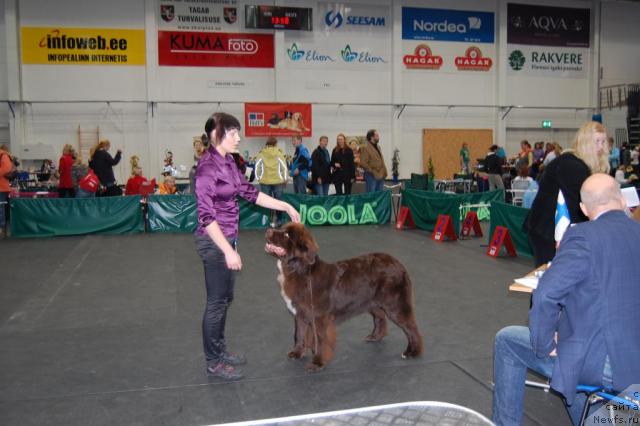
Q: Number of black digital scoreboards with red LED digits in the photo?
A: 1